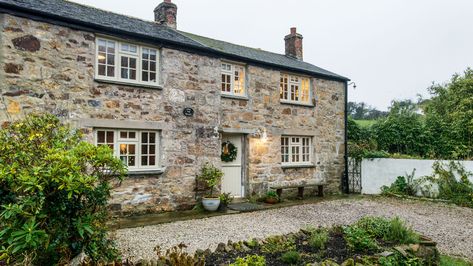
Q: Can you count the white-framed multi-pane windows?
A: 5